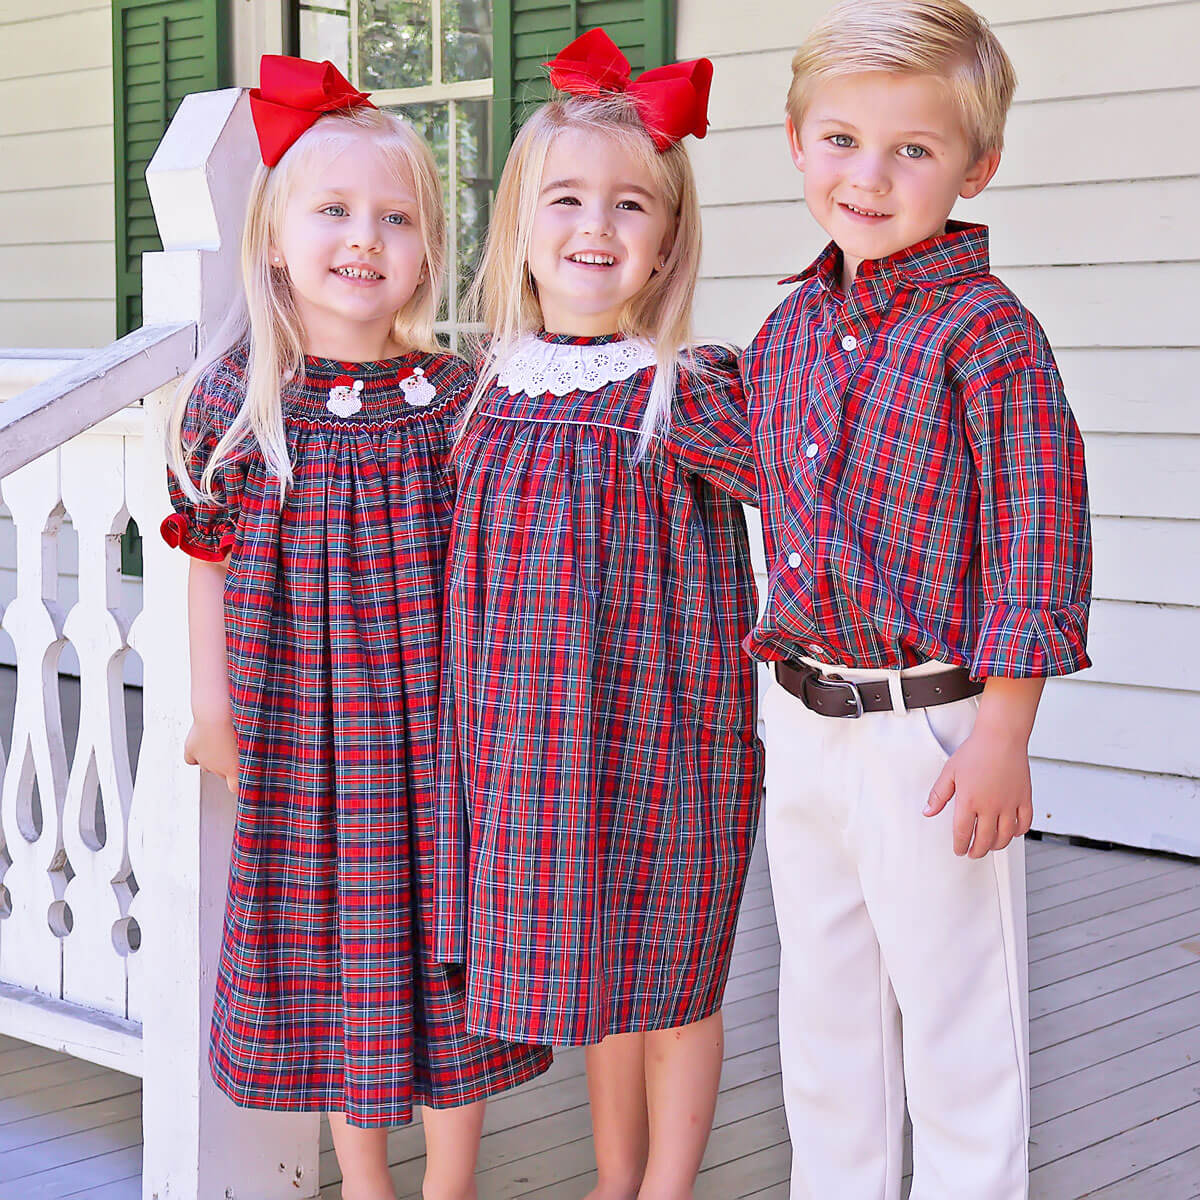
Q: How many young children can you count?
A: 3